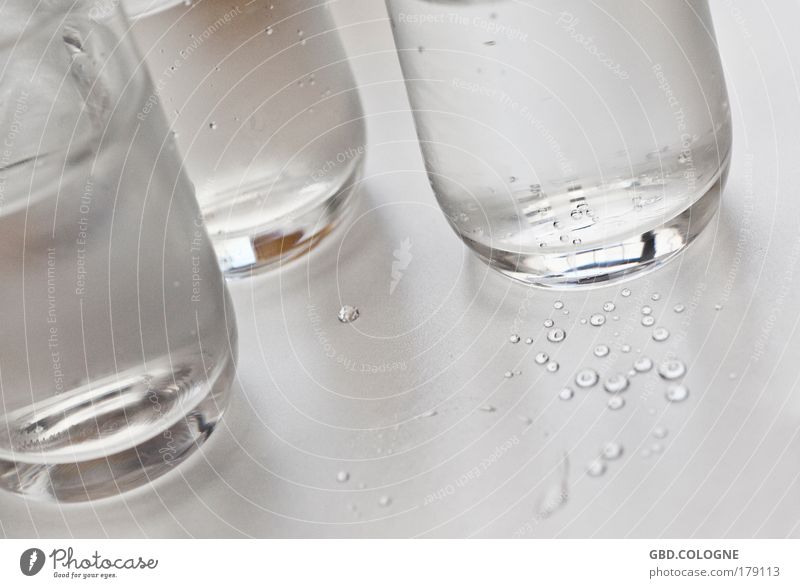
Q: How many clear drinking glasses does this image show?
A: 3